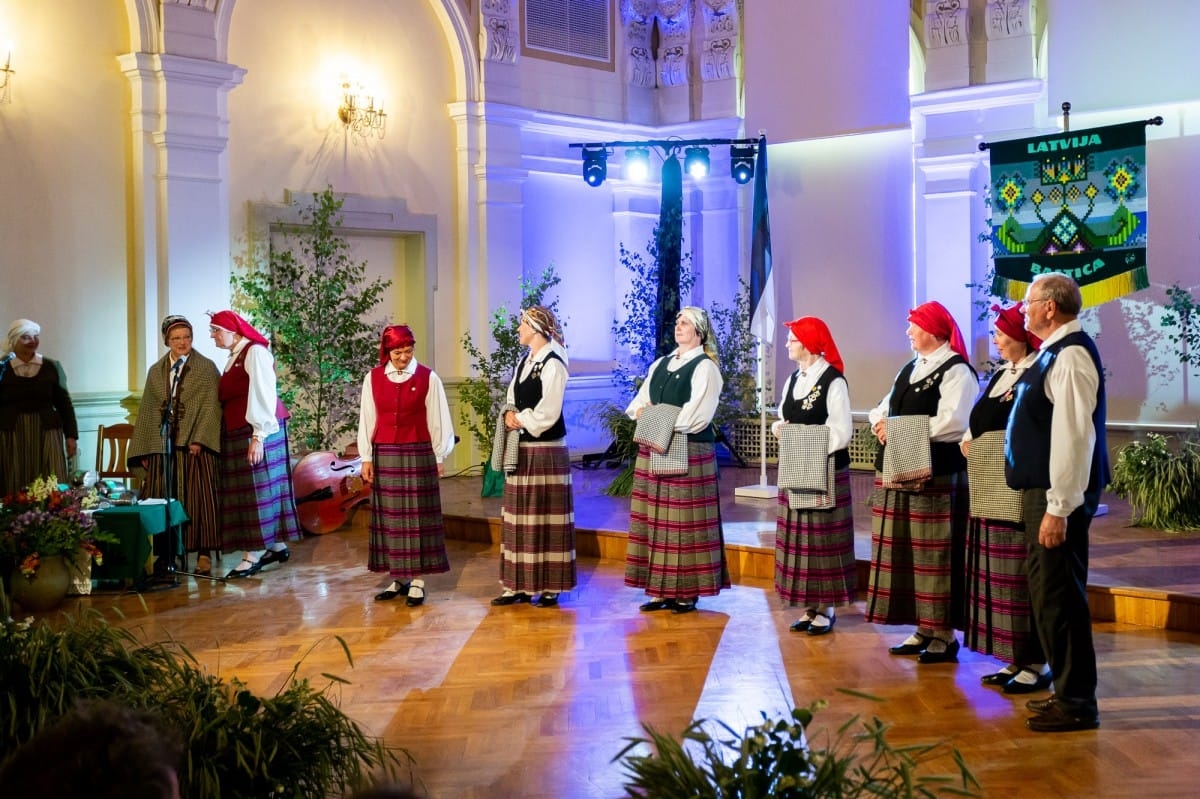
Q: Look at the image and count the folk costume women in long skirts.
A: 9